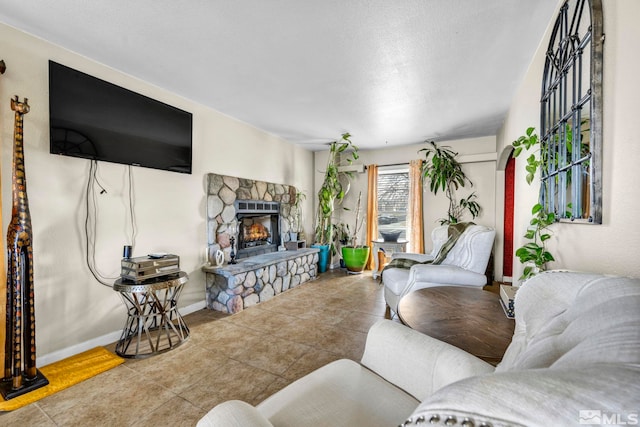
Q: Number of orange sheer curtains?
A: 2